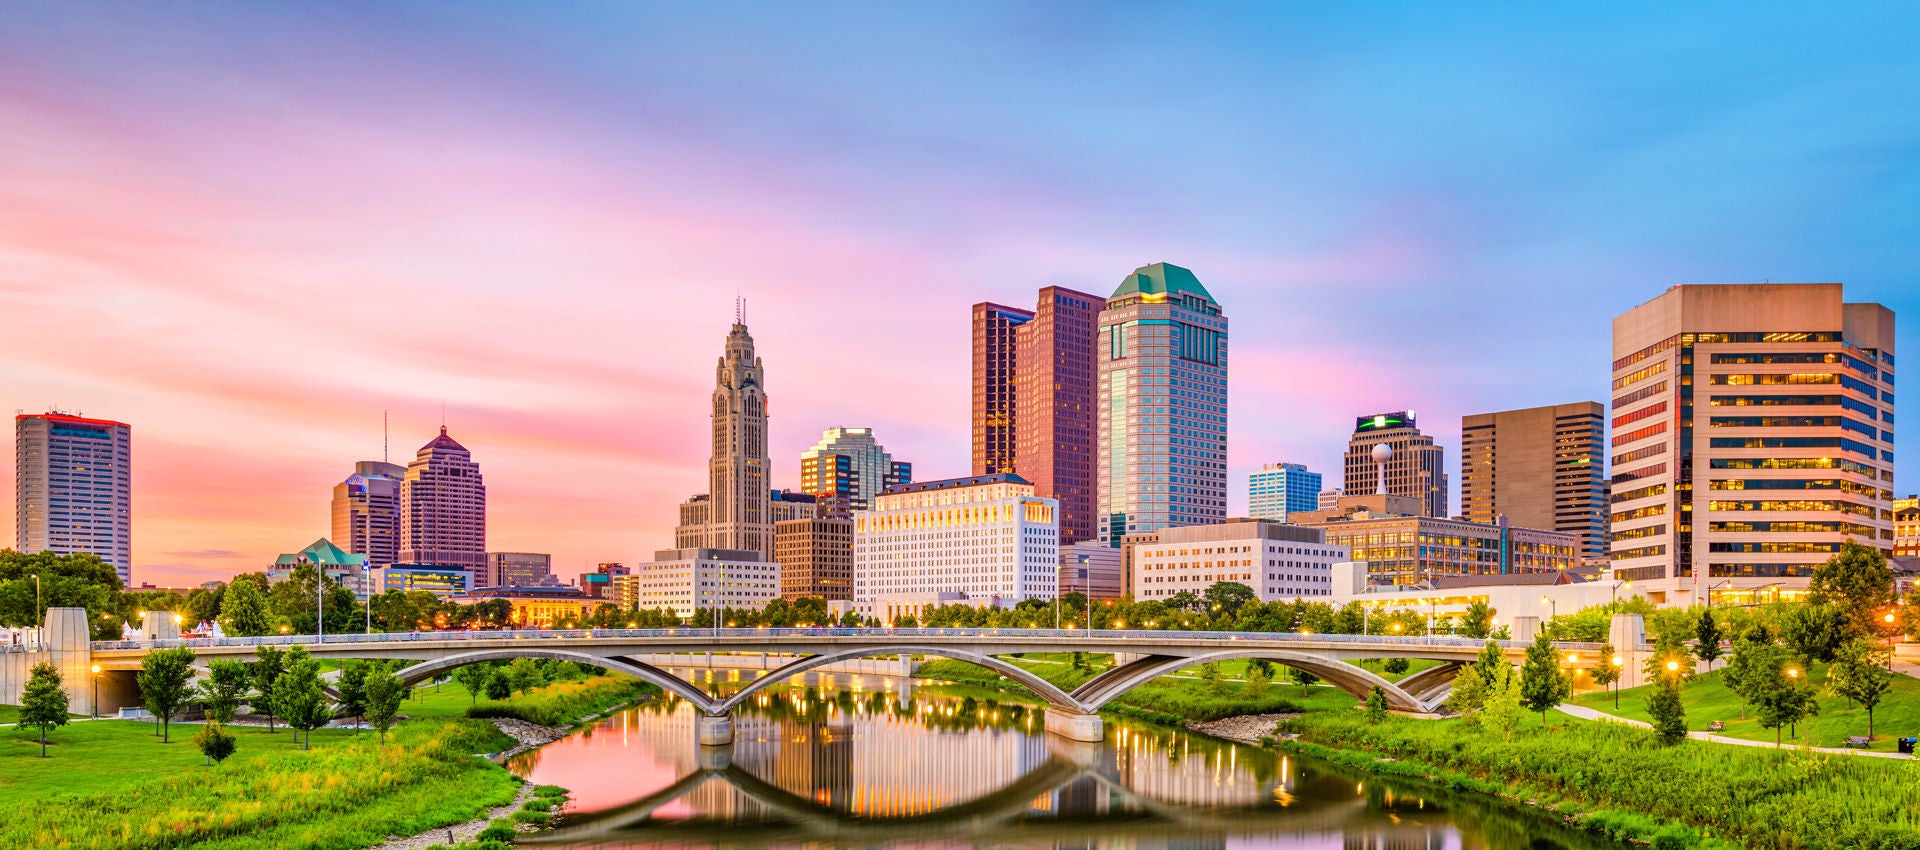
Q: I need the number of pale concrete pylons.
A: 4